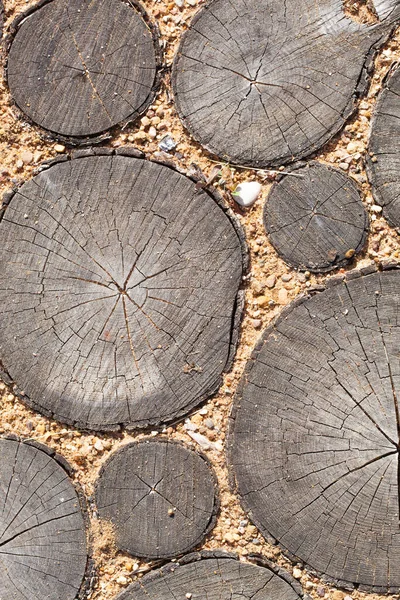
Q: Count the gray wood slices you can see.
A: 9